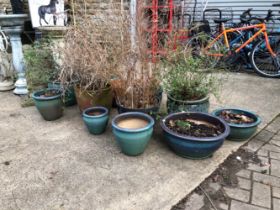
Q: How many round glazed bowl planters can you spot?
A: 2